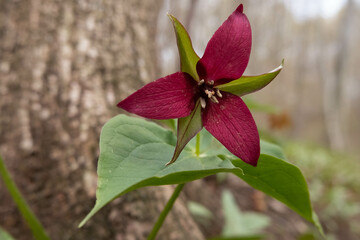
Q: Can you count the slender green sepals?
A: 3